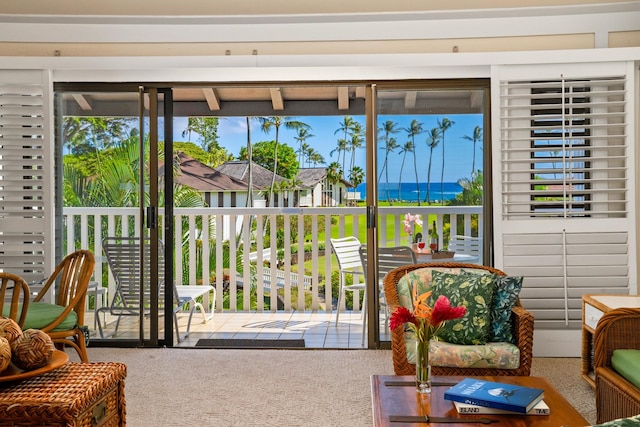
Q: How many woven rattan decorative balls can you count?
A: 3